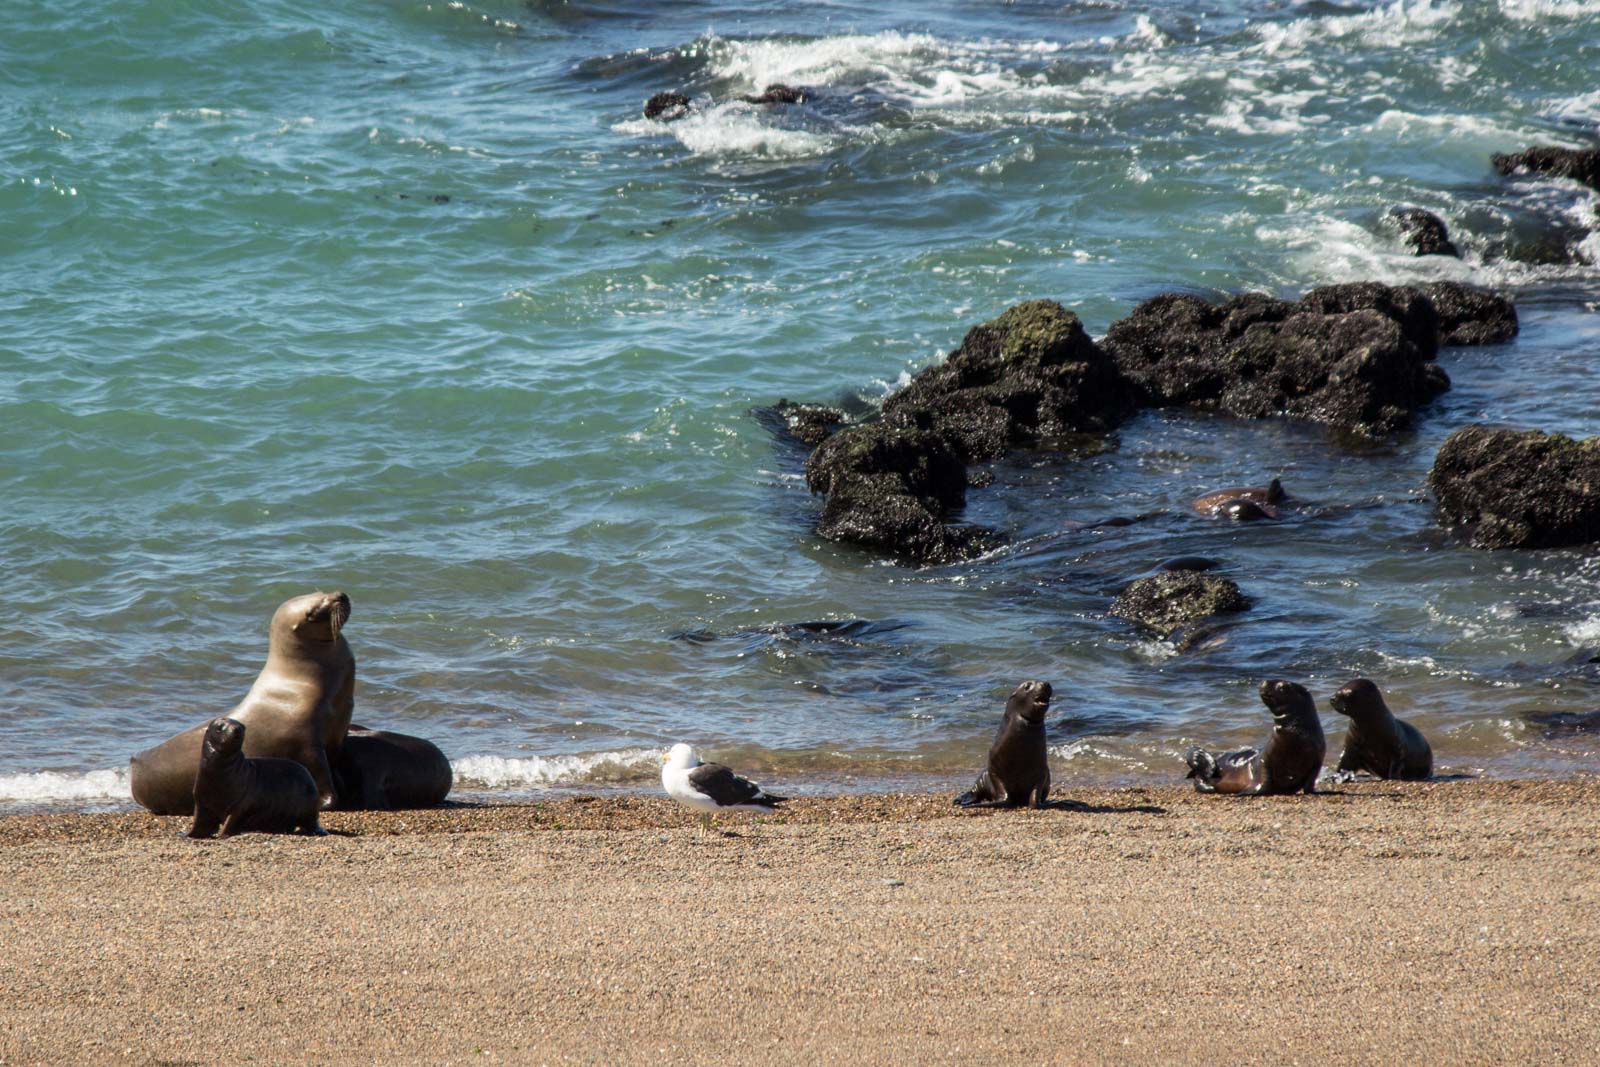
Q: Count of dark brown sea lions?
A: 5